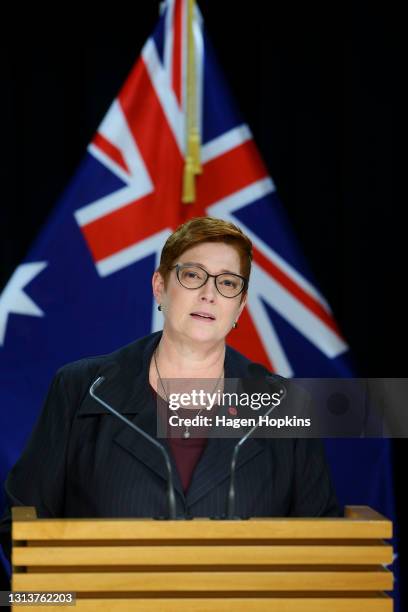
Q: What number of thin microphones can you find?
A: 2